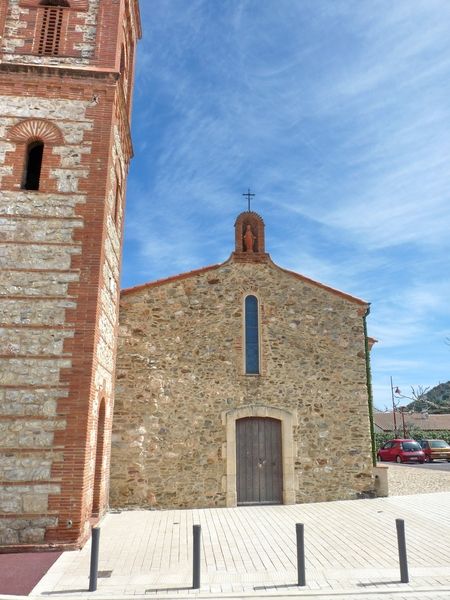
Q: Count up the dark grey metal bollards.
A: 4